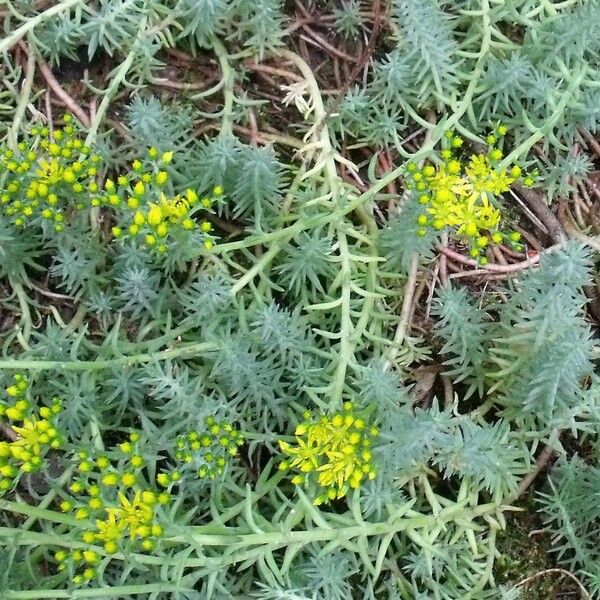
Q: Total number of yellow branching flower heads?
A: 7